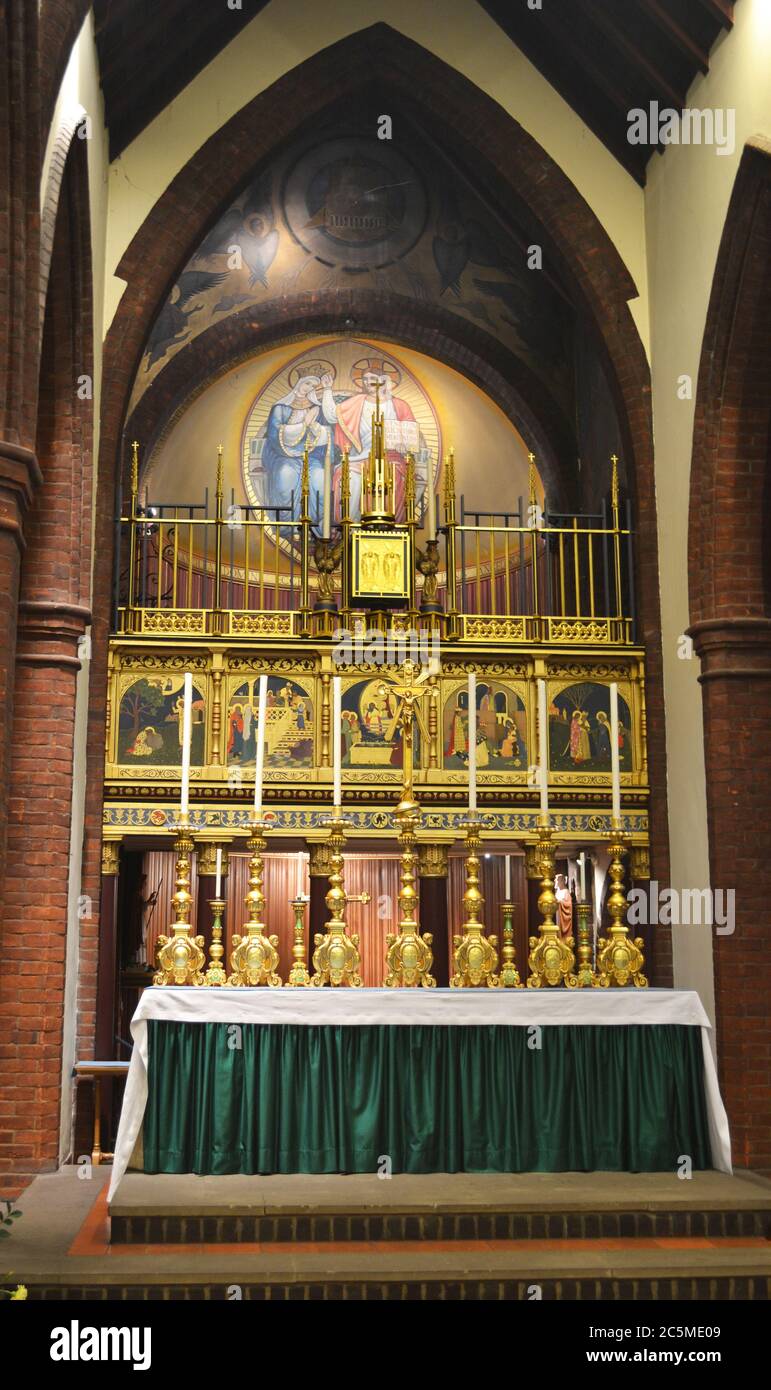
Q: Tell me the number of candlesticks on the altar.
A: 10